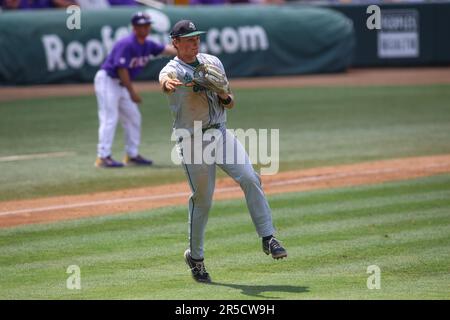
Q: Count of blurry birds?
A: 0